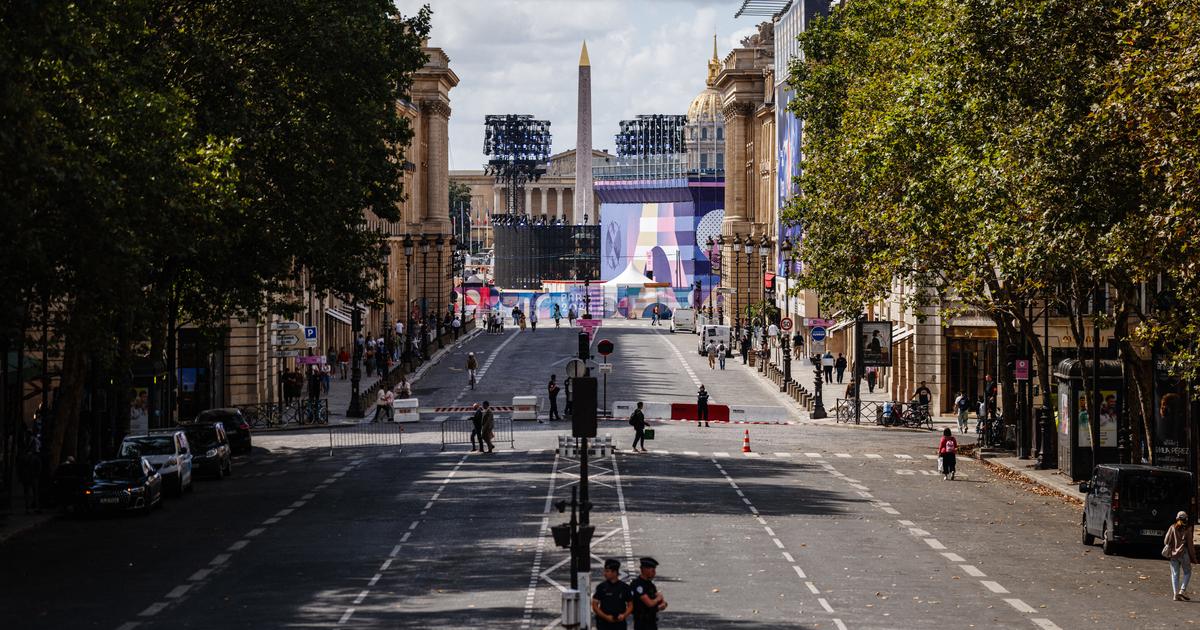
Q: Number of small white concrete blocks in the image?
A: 2